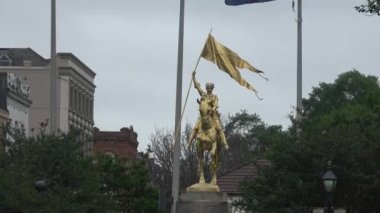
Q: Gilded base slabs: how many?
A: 1